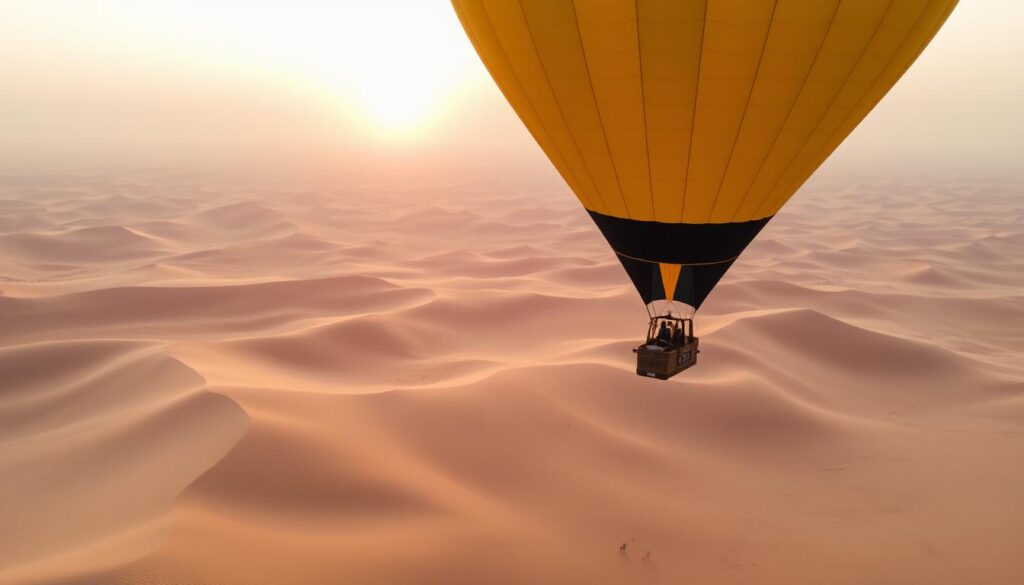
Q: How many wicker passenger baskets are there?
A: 1